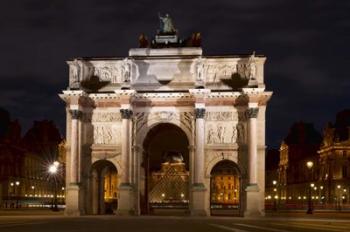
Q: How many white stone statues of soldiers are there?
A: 4